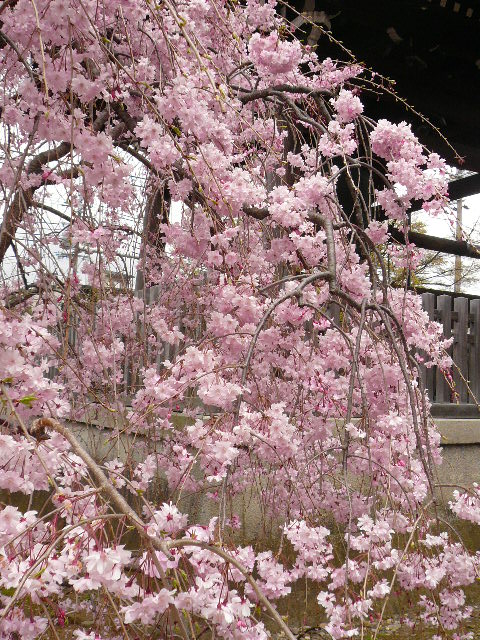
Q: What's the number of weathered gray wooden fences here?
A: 1